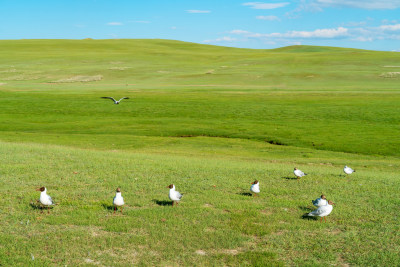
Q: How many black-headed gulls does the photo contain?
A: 9